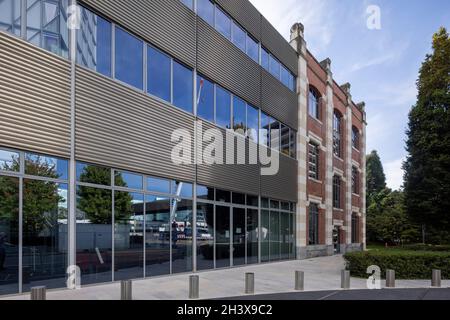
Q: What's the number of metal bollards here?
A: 8